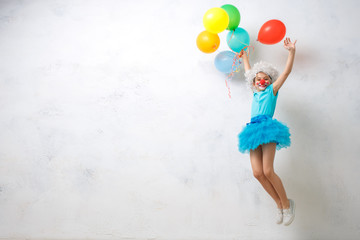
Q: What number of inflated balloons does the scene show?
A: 6